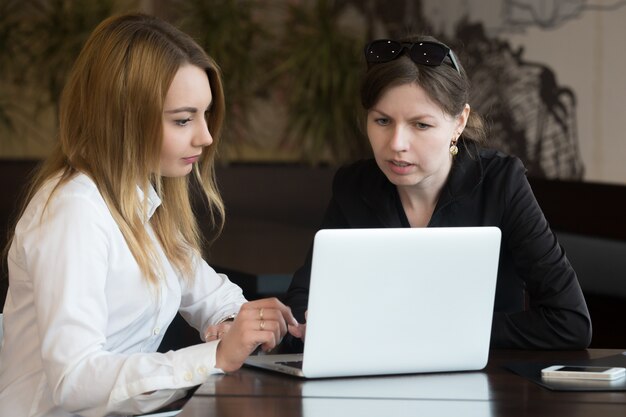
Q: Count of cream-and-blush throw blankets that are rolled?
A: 0